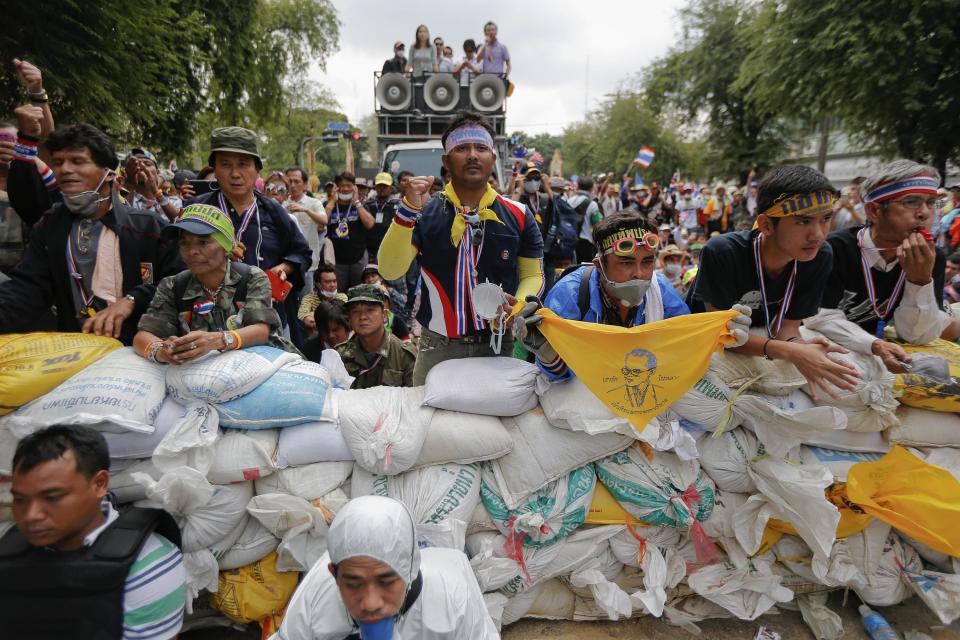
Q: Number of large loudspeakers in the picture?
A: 3